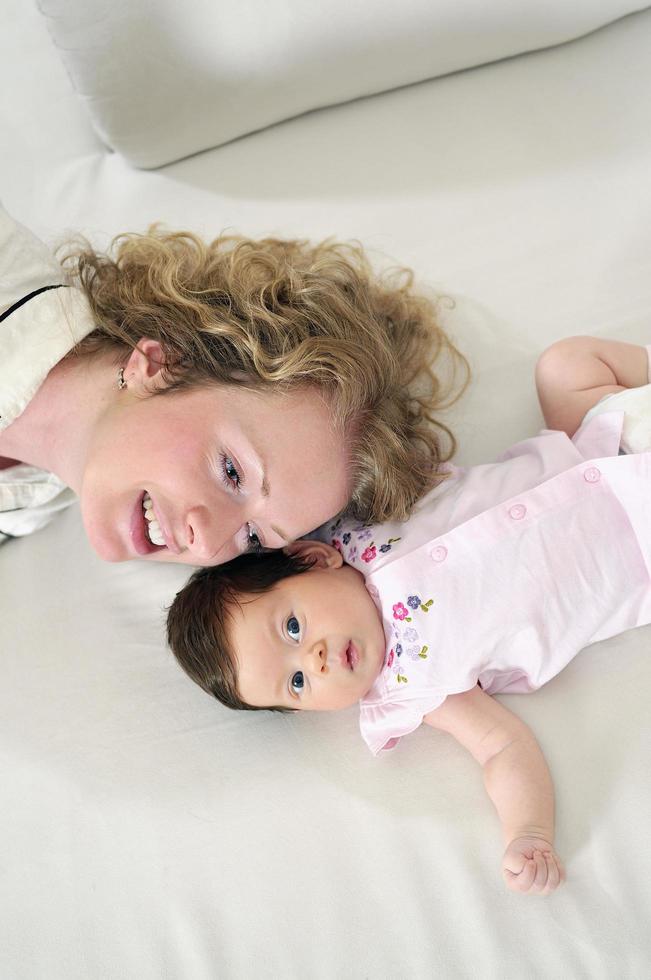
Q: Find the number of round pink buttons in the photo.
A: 3